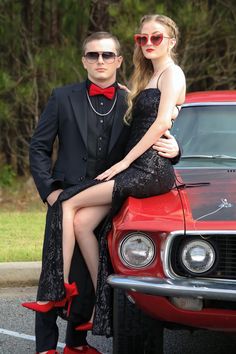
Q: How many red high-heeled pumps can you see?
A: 2